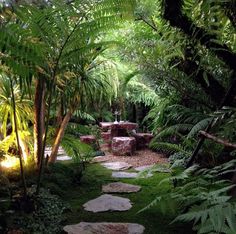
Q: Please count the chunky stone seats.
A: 4